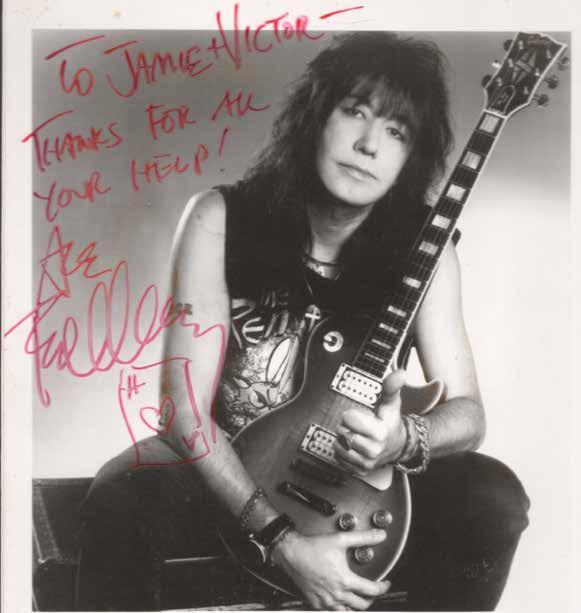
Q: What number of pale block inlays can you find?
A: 10